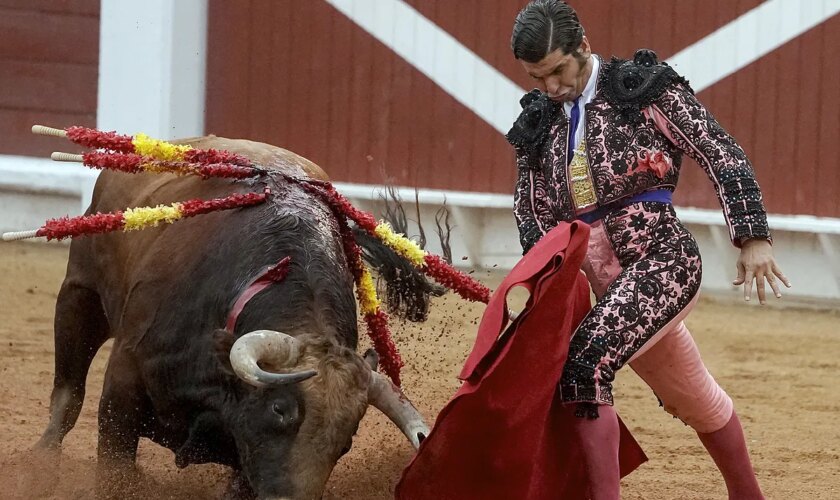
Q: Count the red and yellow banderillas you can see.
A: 5